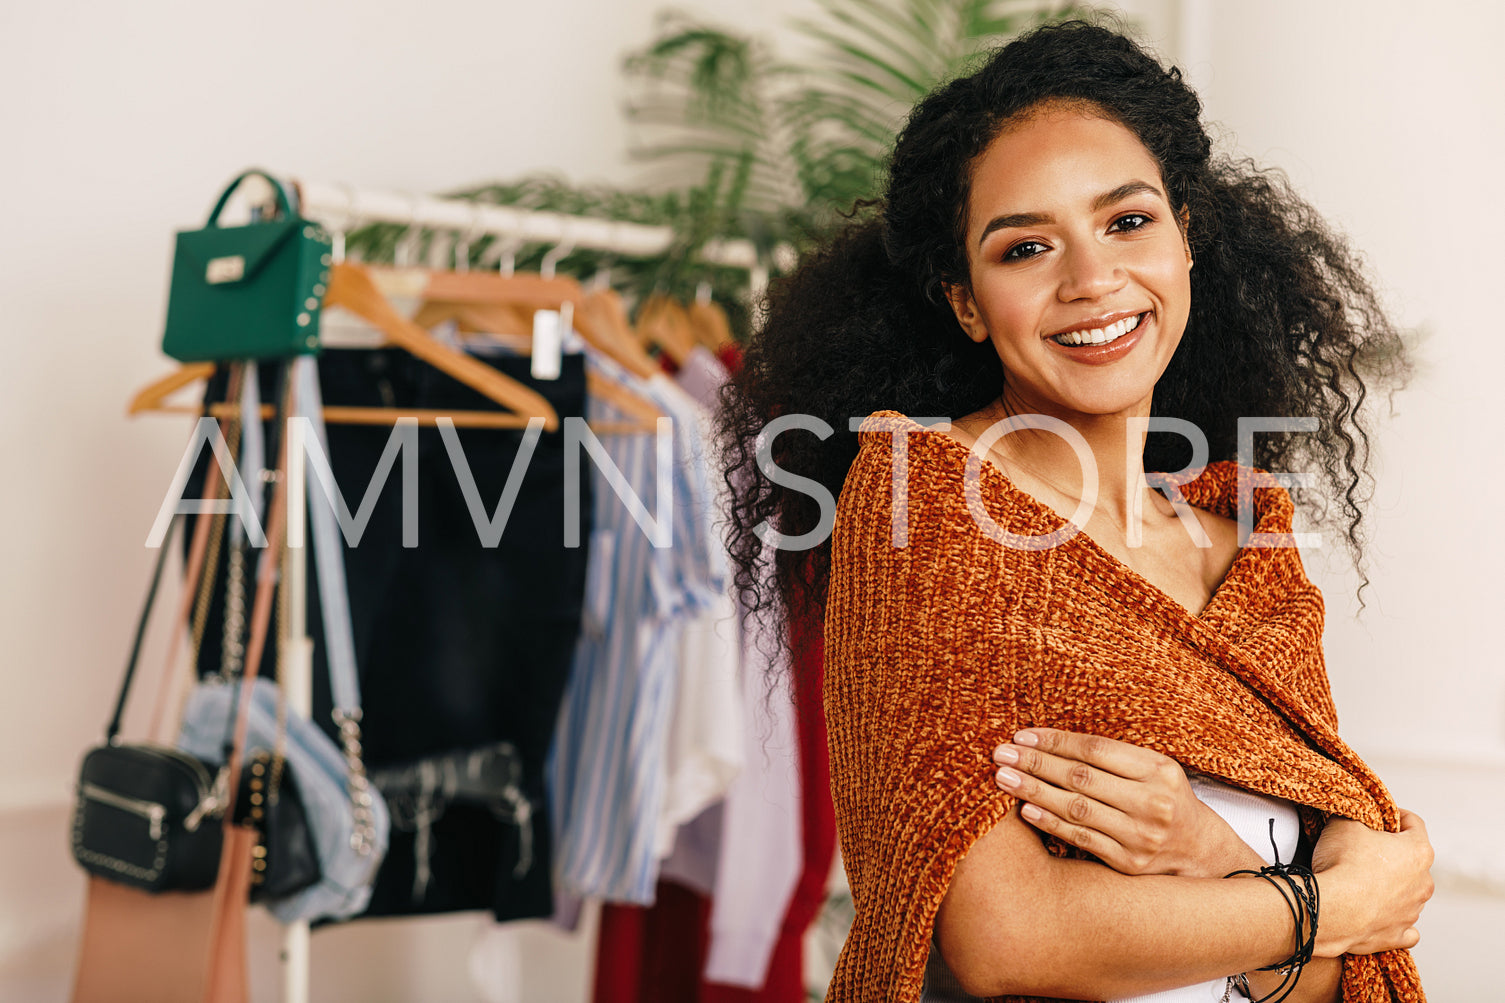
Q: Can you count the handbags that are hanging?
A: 5